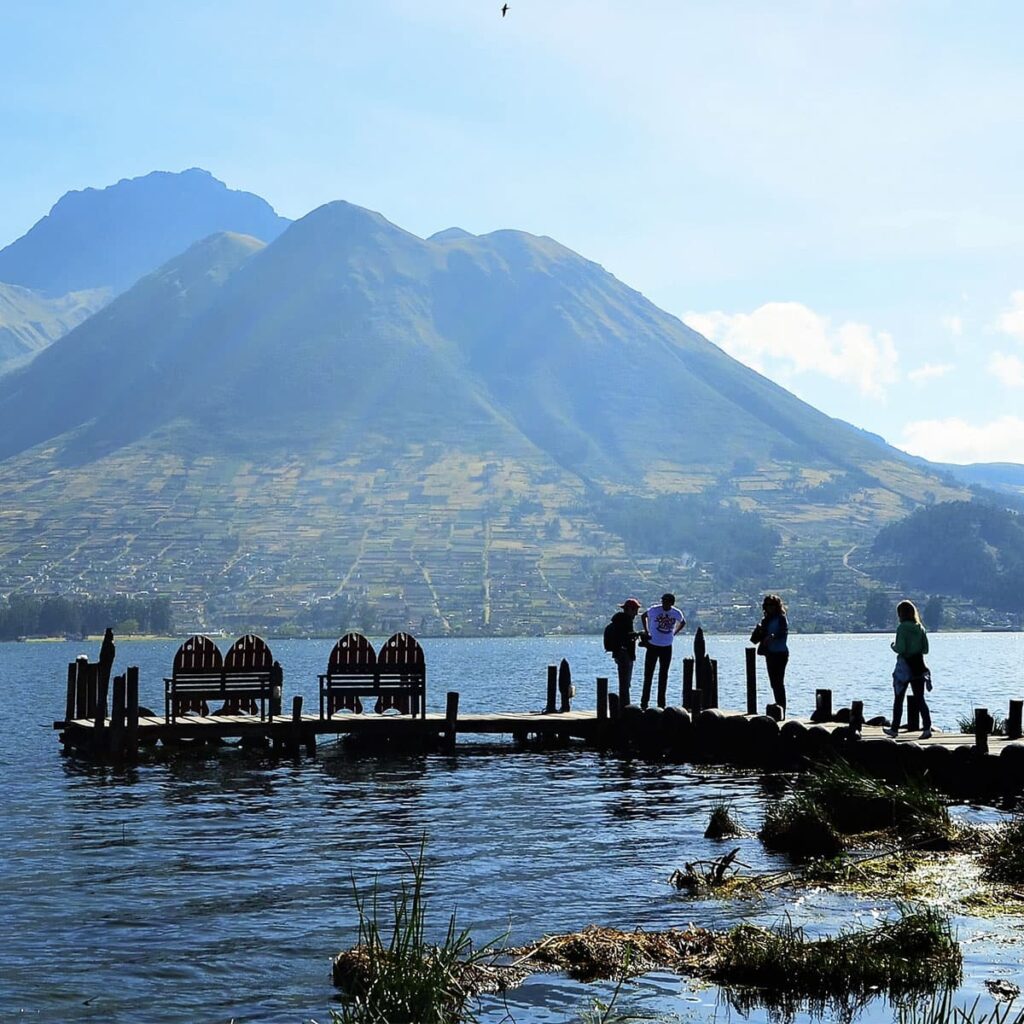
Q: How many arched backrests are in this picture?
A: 4